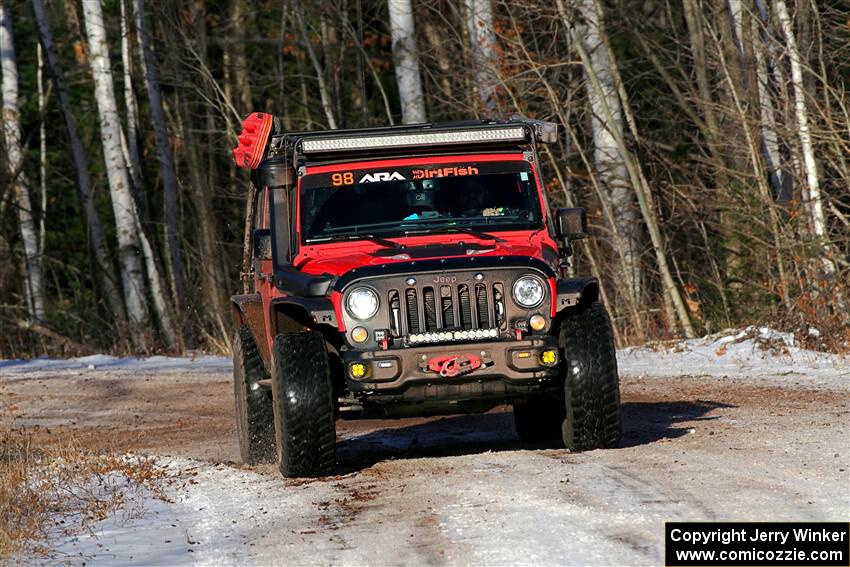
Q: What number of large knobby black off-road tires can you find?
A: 4